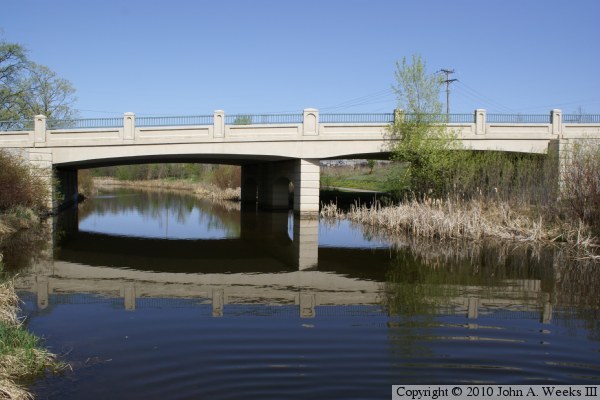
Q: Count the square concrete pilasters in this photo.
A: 7